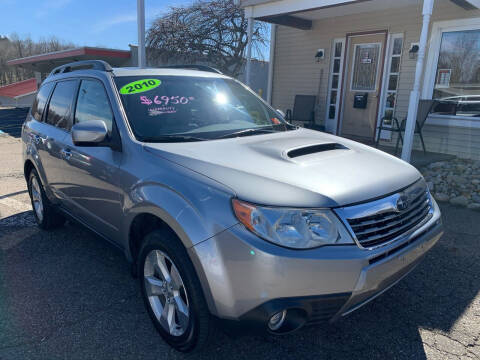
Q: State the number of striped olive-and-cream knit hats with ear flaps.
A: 0